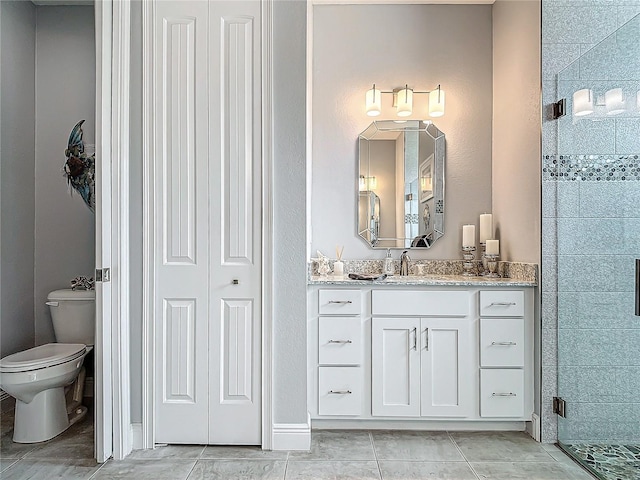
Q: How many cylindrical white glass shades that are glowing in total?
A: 3